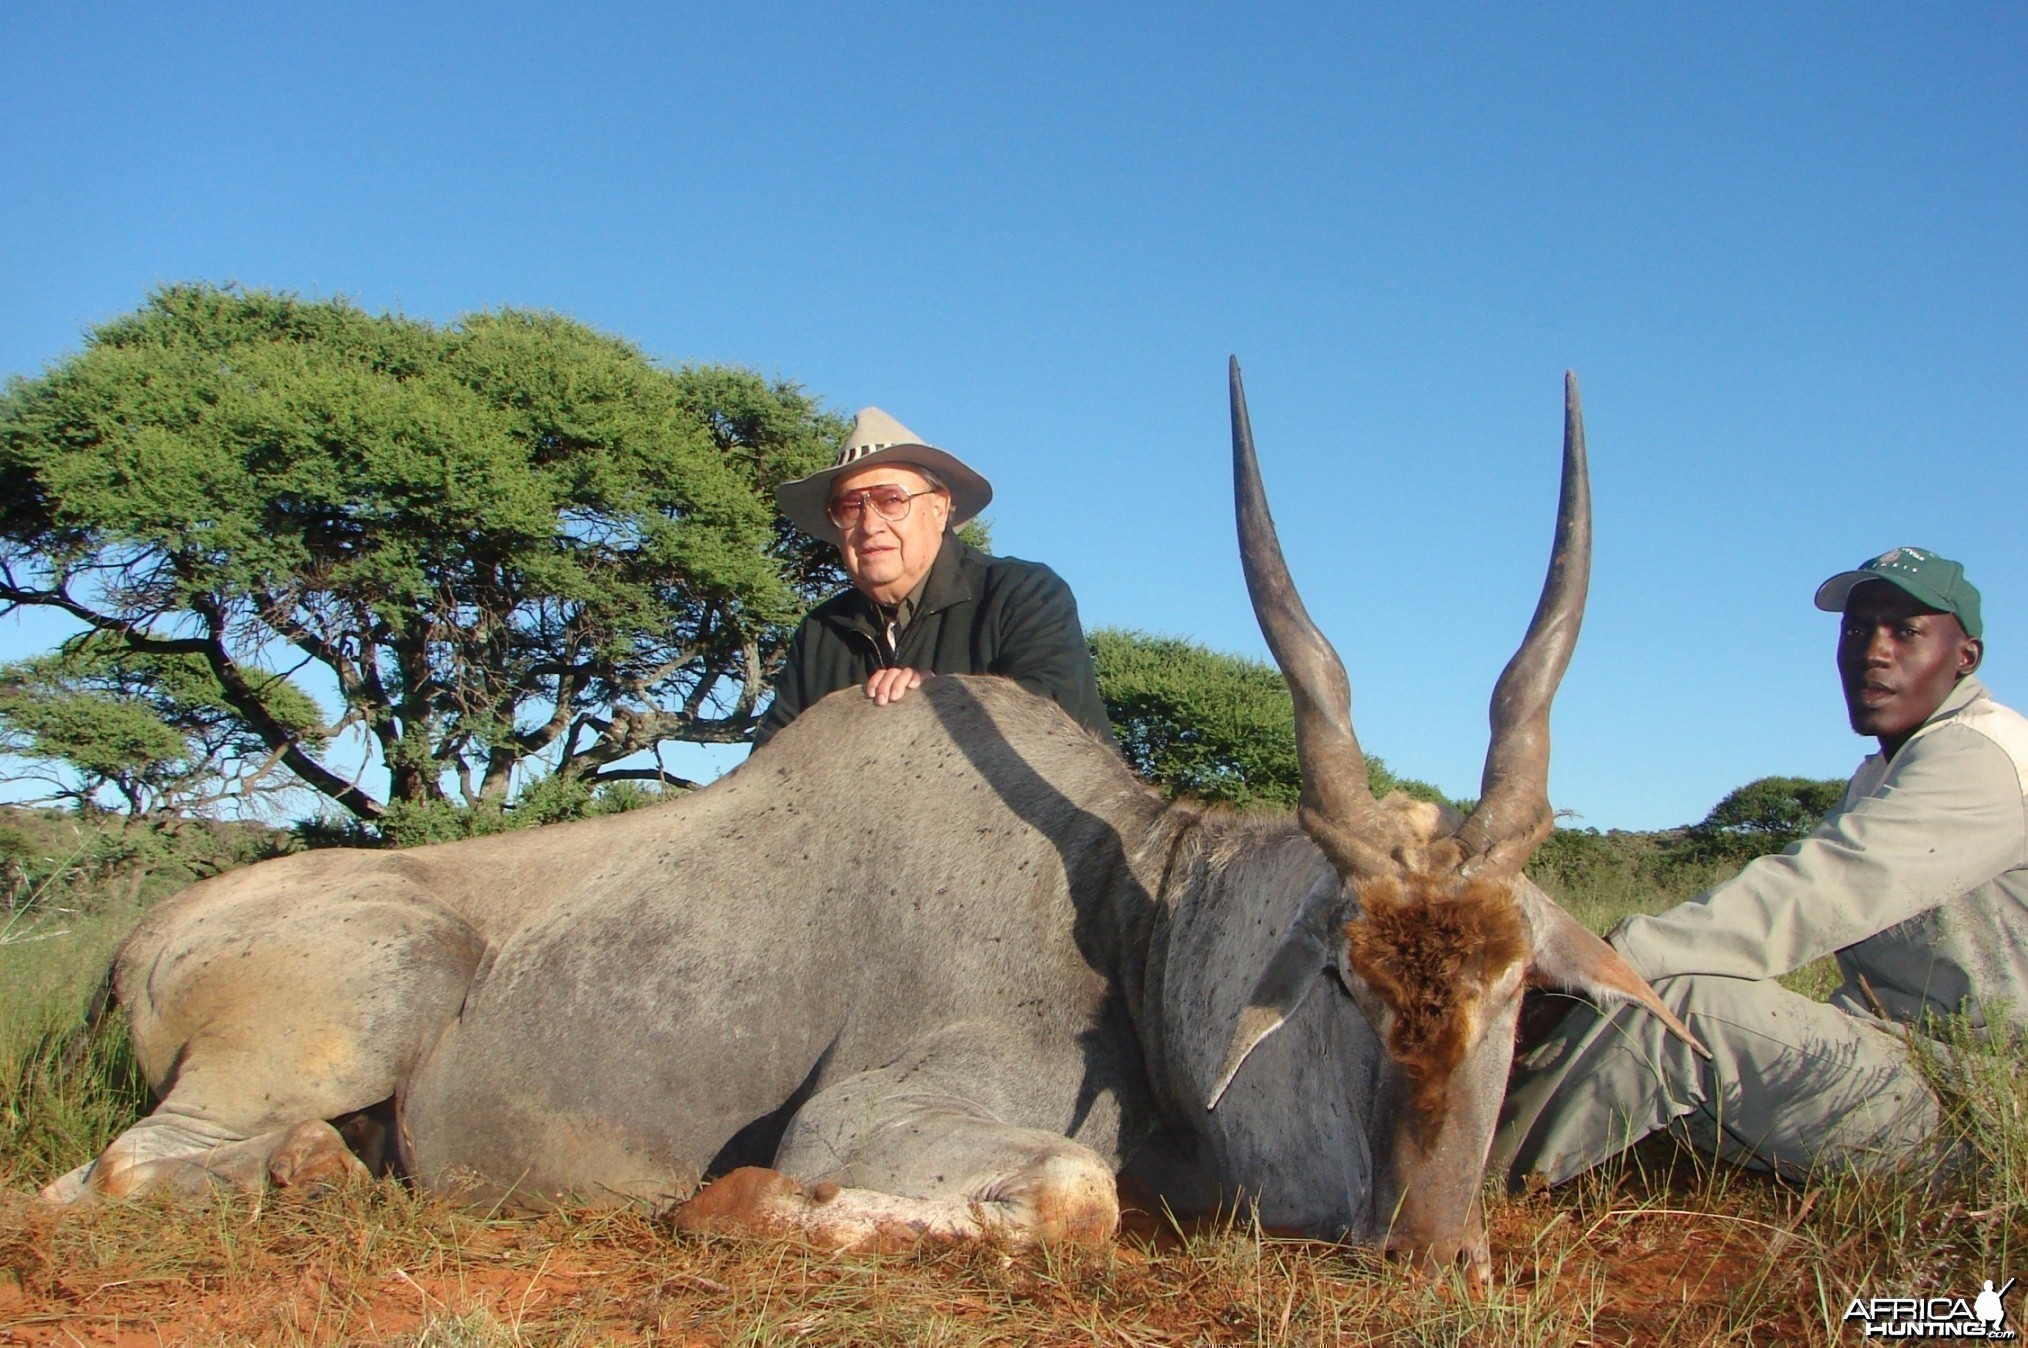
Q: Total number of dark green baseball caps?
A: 1